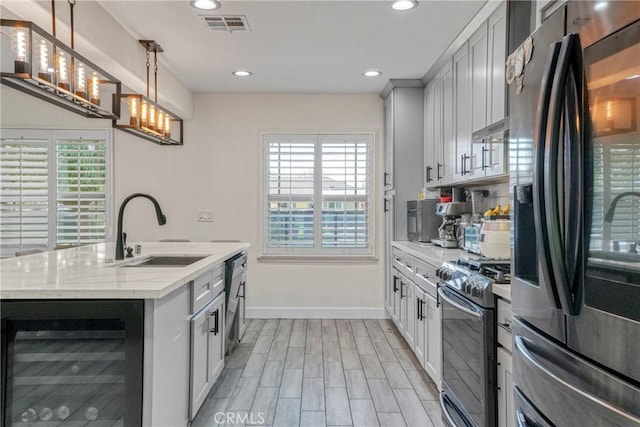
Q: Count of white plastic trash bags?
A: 0